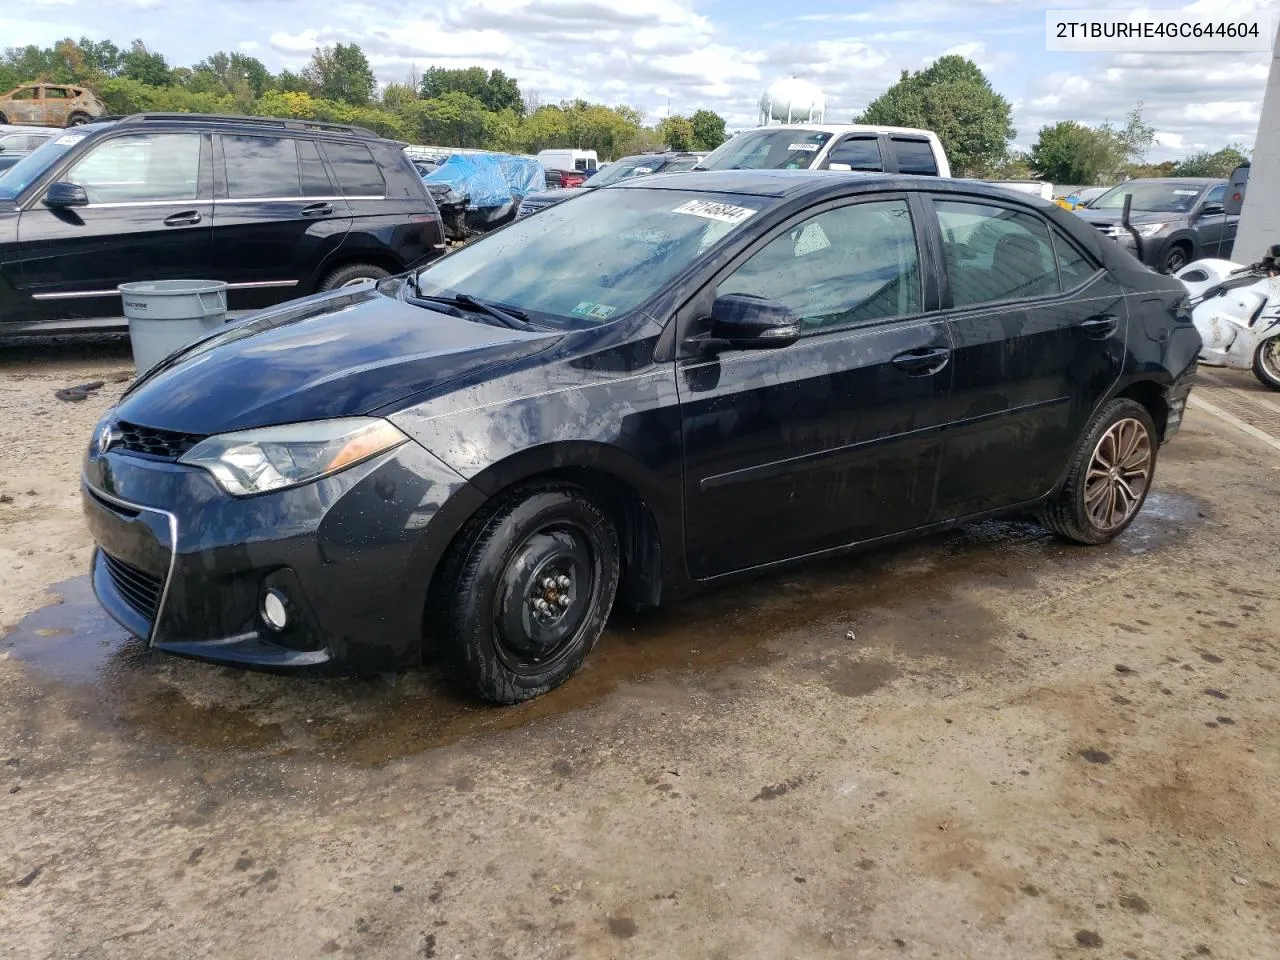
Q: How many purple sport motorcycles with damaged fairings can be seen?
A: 0